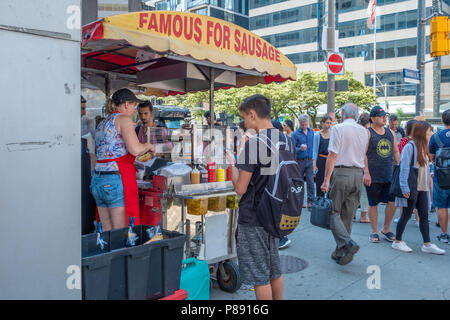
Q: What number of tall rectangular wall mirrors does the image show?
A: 0